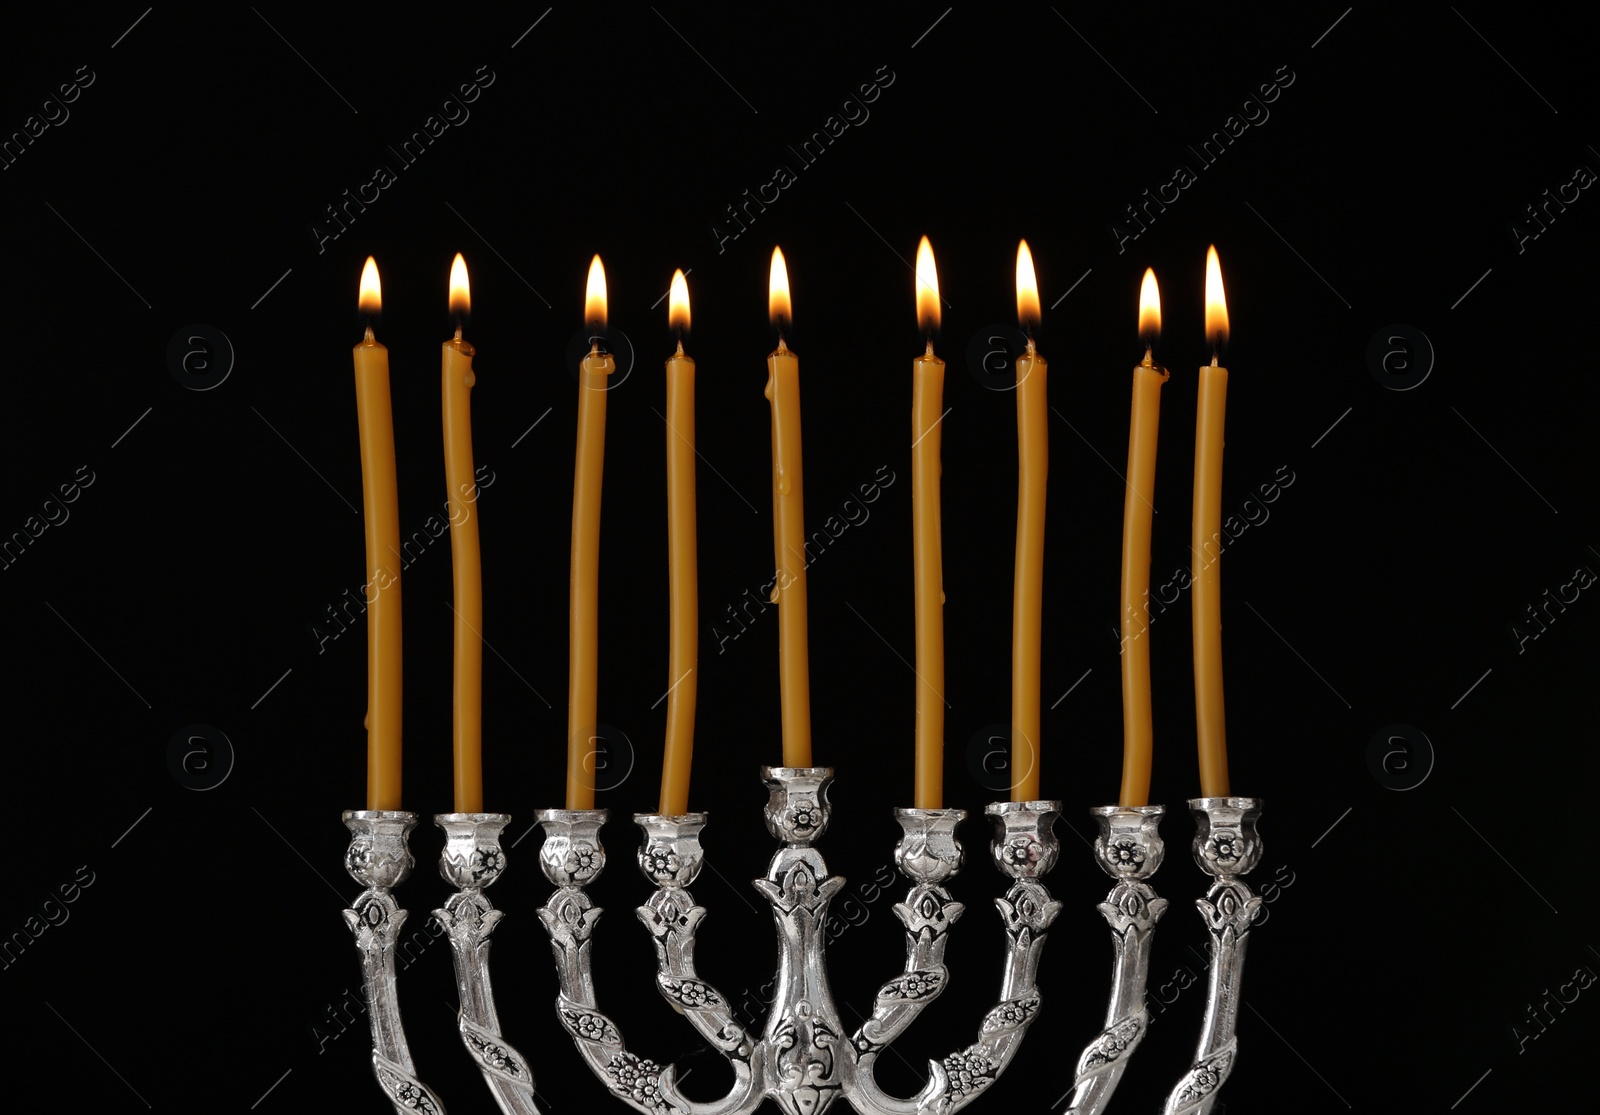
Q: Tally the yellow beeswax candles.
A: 9